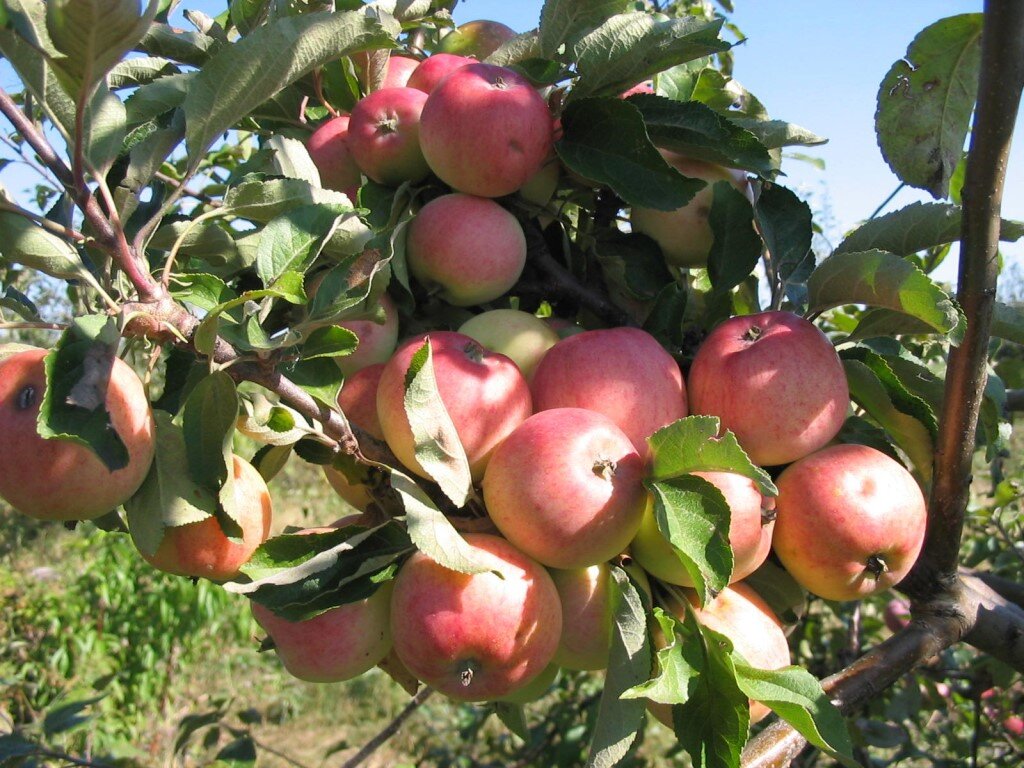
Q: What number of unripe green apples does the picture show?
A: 1